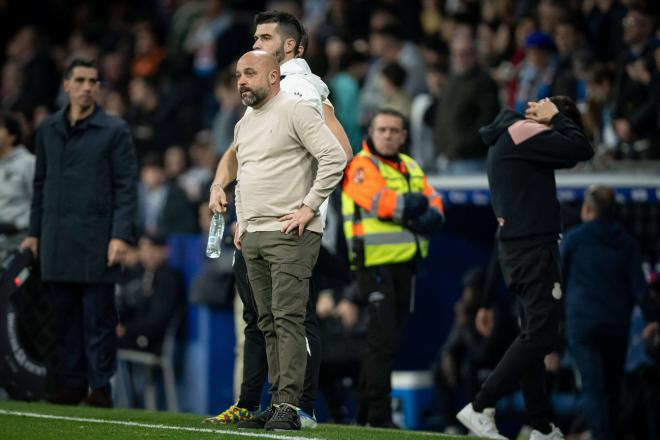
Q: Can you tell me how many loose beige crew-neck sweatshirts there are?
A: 1